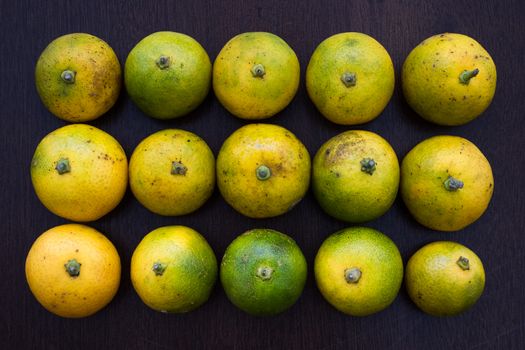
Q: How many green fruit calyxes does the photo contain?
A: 15